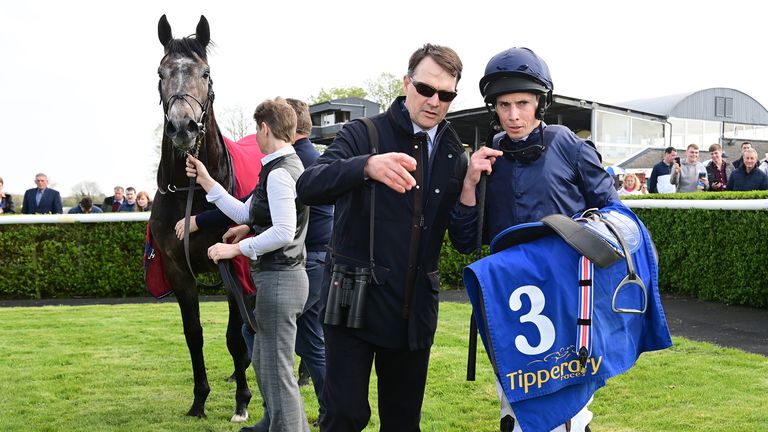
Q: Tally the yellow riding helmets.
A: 0